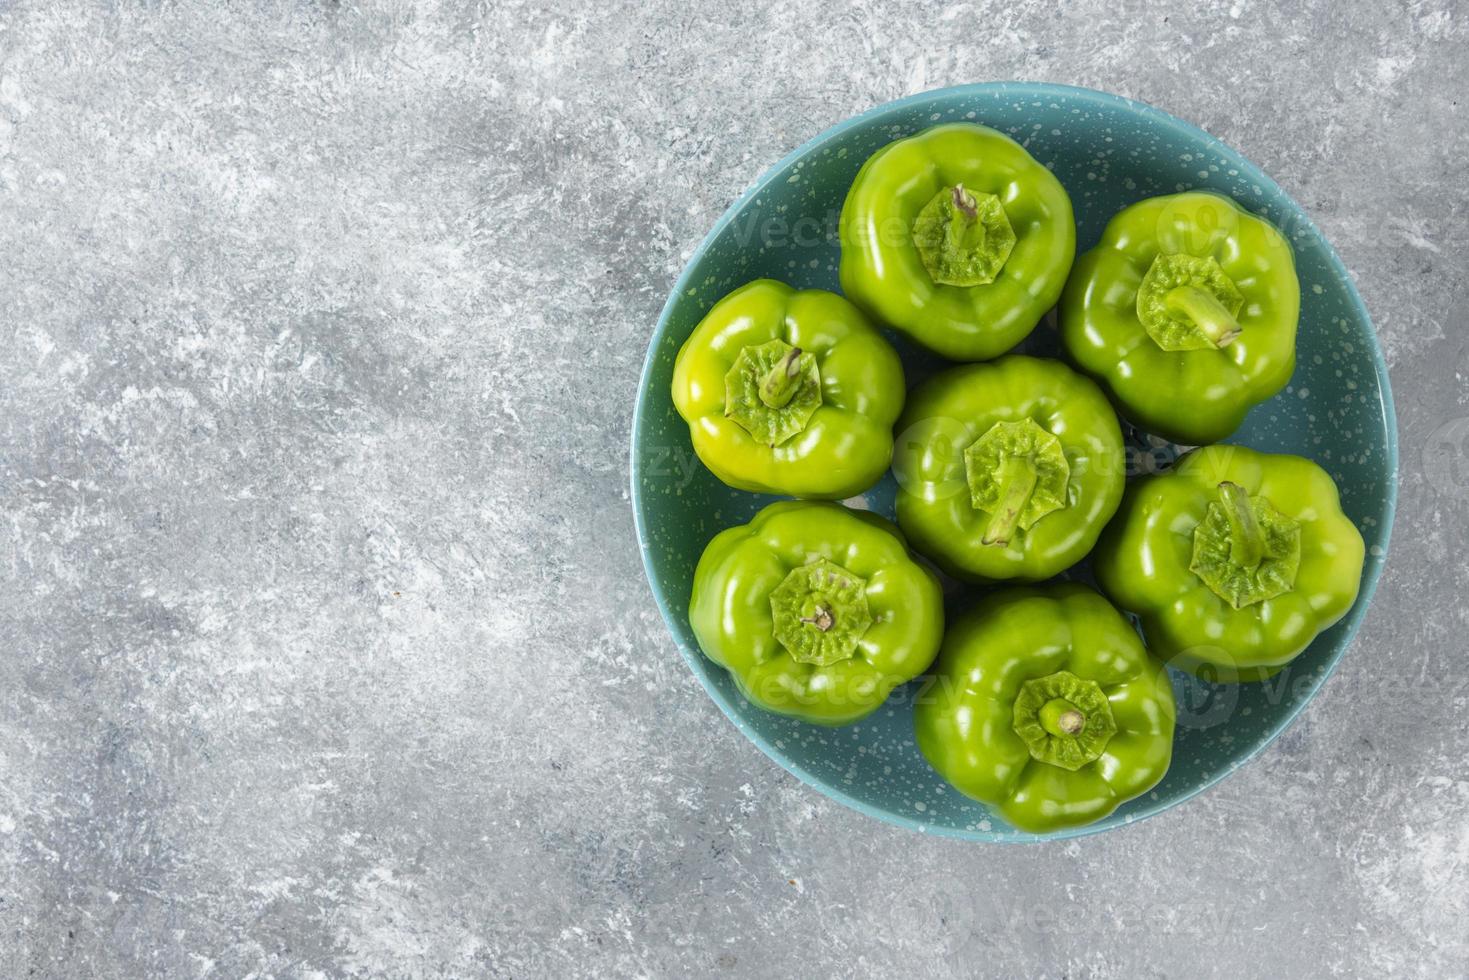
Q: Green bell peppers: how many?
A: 7